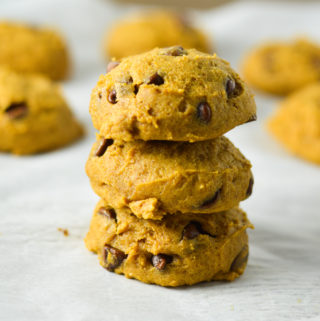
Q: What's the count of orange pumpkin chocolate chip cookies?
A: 8